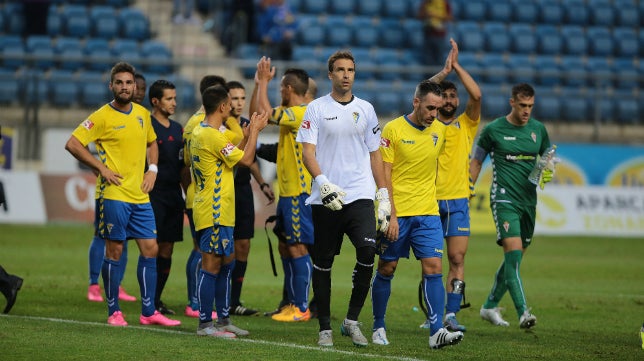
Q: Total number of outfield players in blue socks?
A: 7